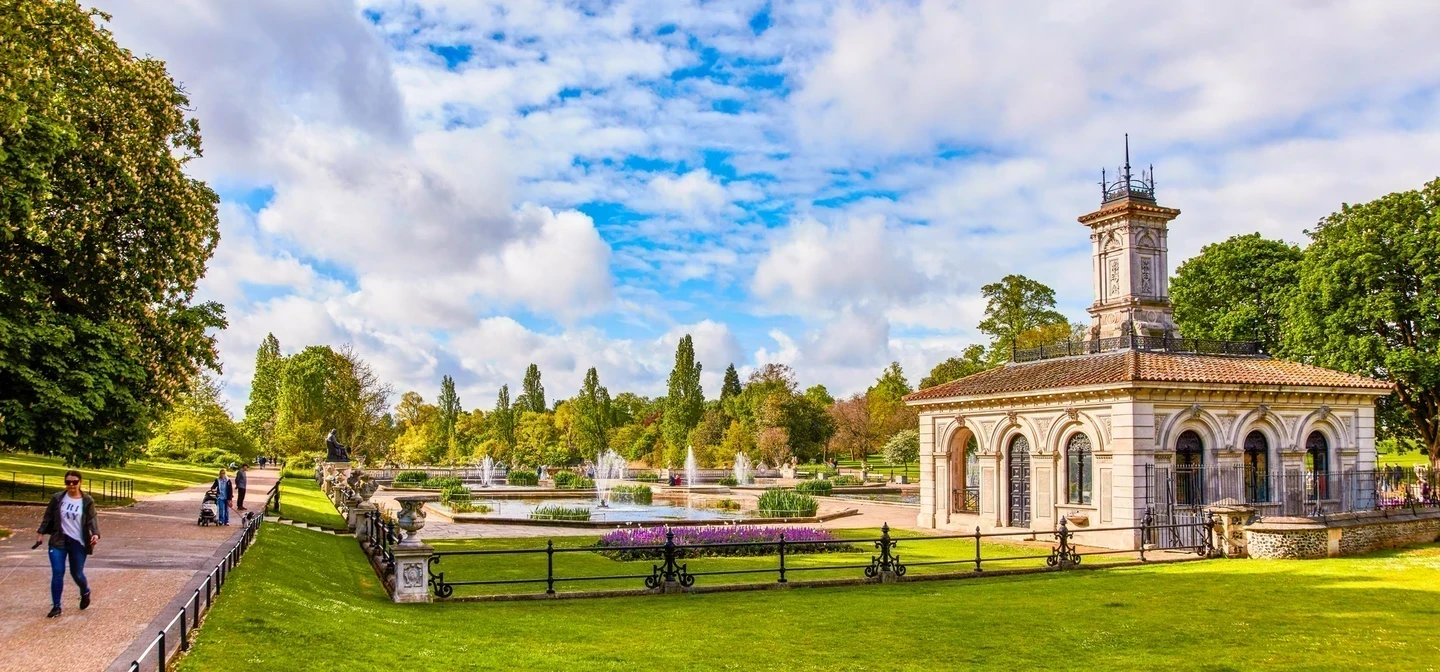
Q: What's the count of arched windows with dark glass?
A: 4